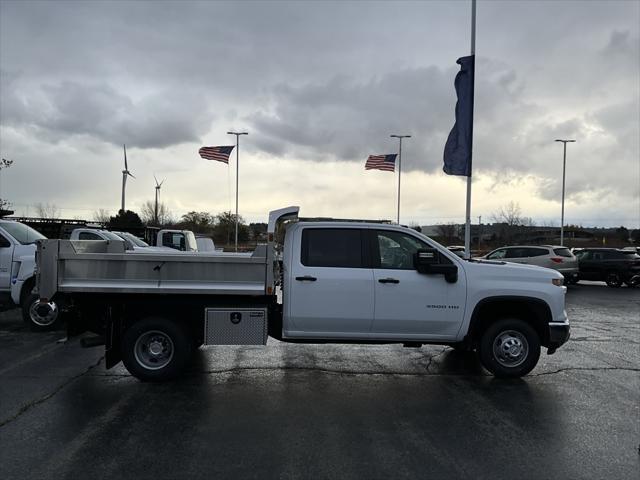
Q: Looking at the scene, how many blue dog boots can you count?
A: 0